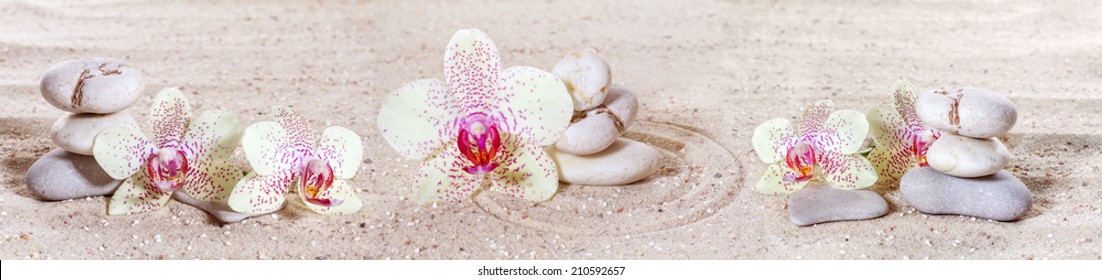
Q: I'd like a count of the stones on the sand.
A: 11